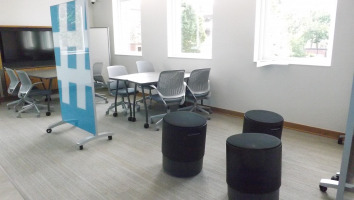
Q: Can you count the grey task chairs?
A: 7